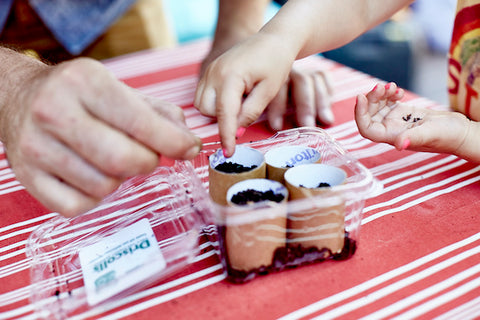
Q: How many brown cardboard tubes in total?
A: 4